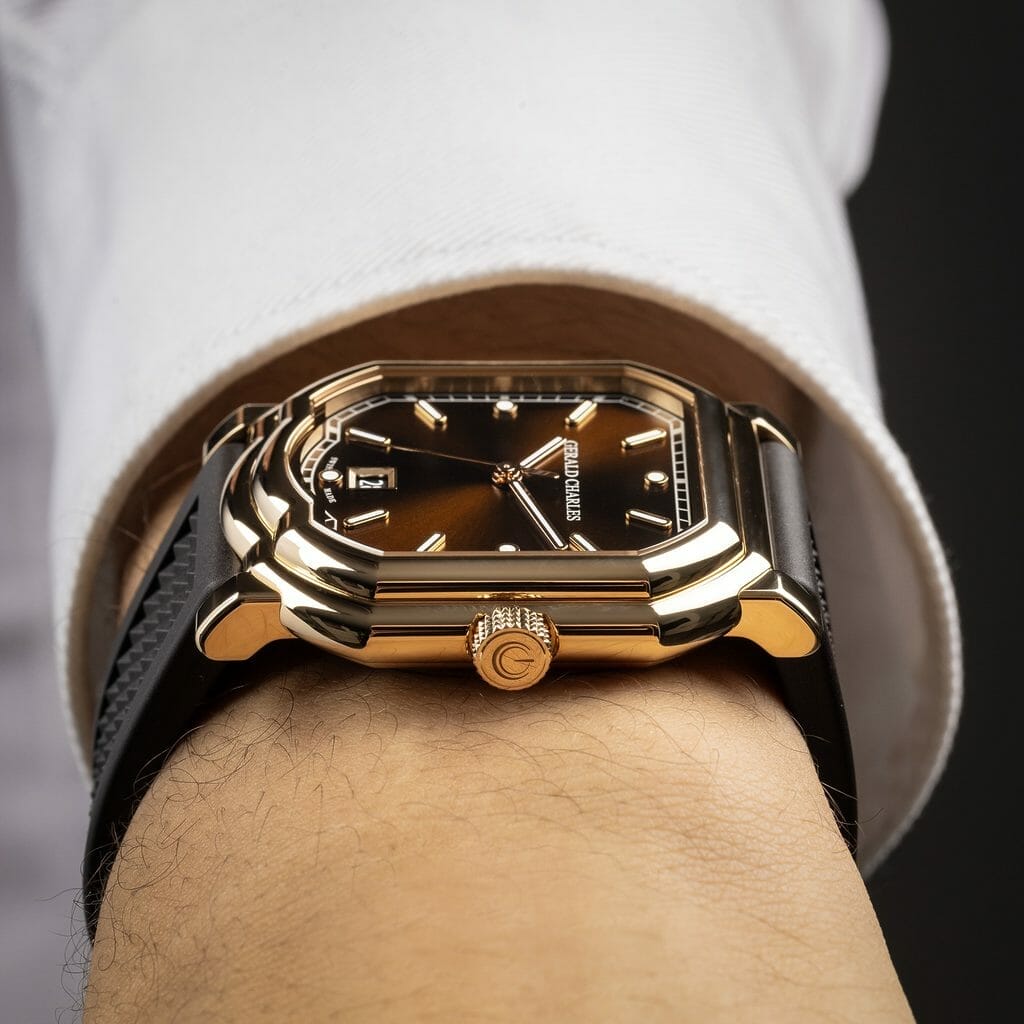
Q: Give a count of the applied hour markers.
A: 12